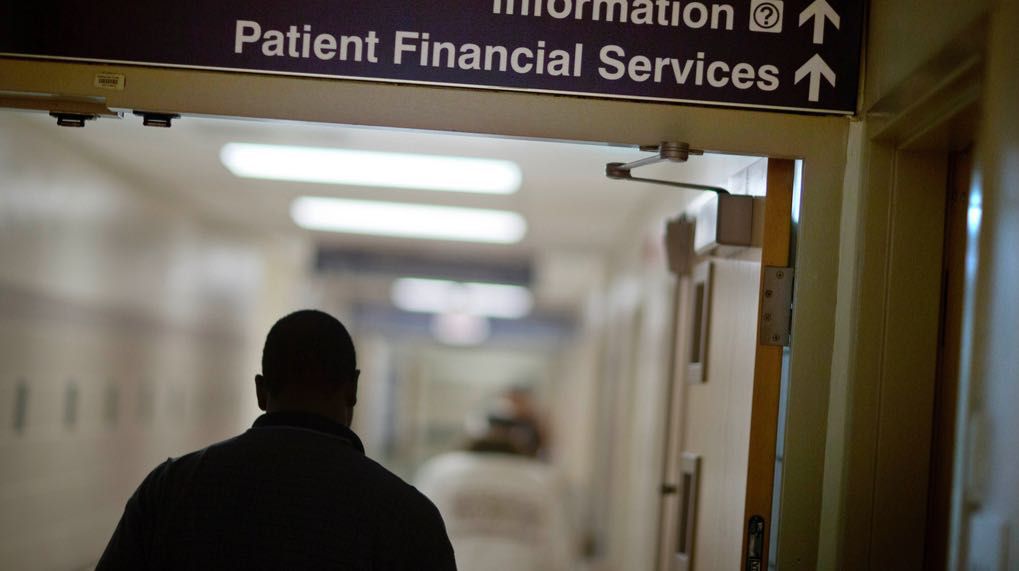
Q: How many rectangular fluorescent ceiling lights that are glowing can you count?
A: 3